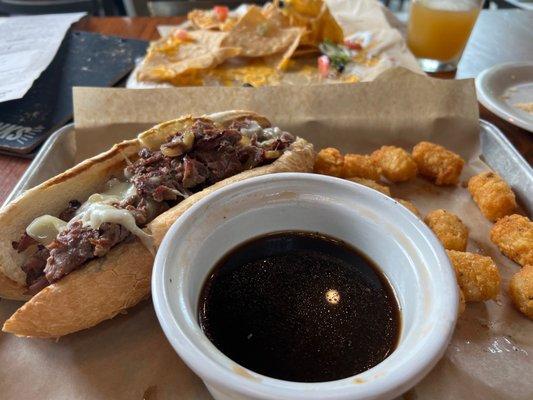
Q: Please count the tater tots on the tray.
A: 12